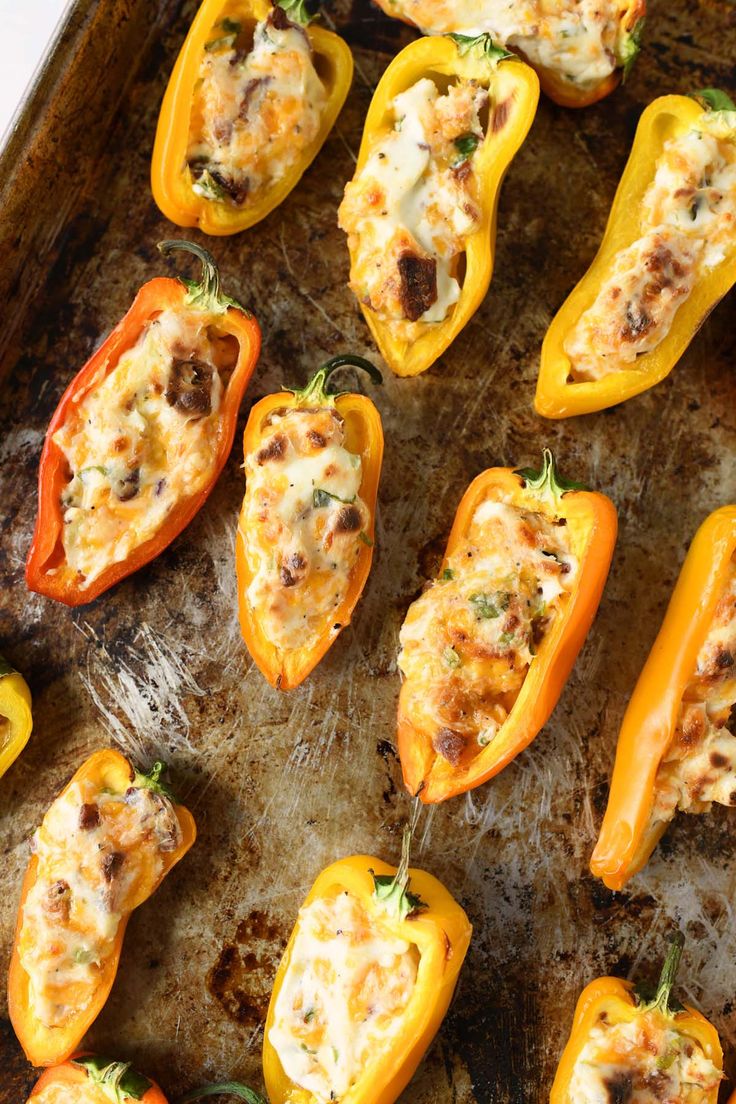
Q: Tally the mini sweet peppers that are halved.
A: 13